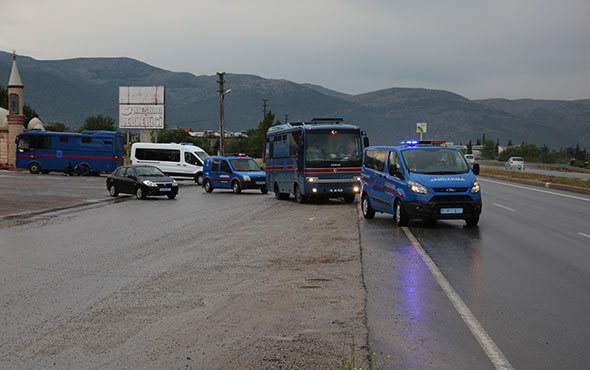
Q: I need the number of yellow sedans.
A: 0